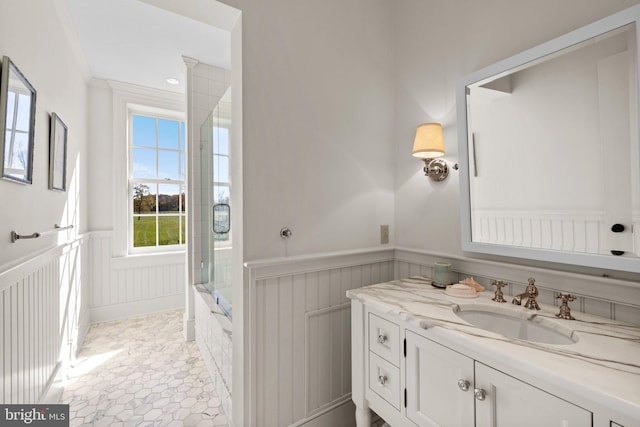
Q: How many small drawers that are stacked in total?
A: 2